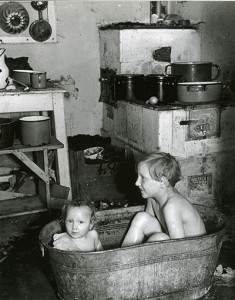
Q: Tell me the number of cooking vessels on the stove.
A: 4